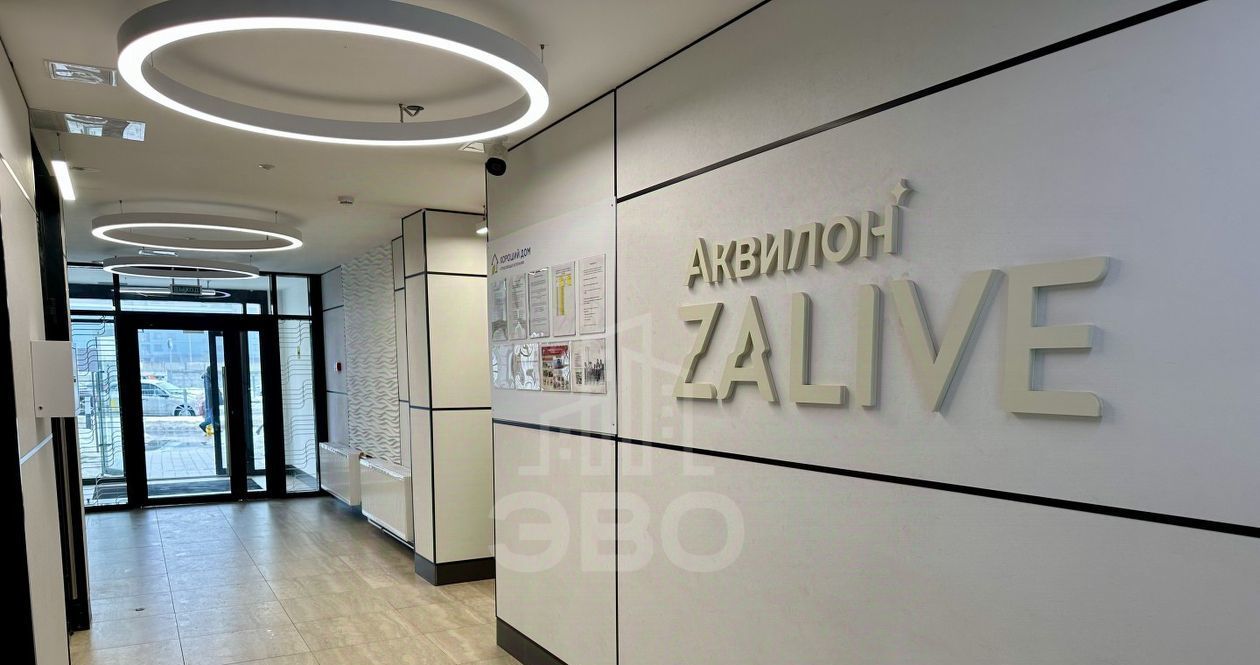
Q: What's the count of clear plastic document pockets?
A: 9